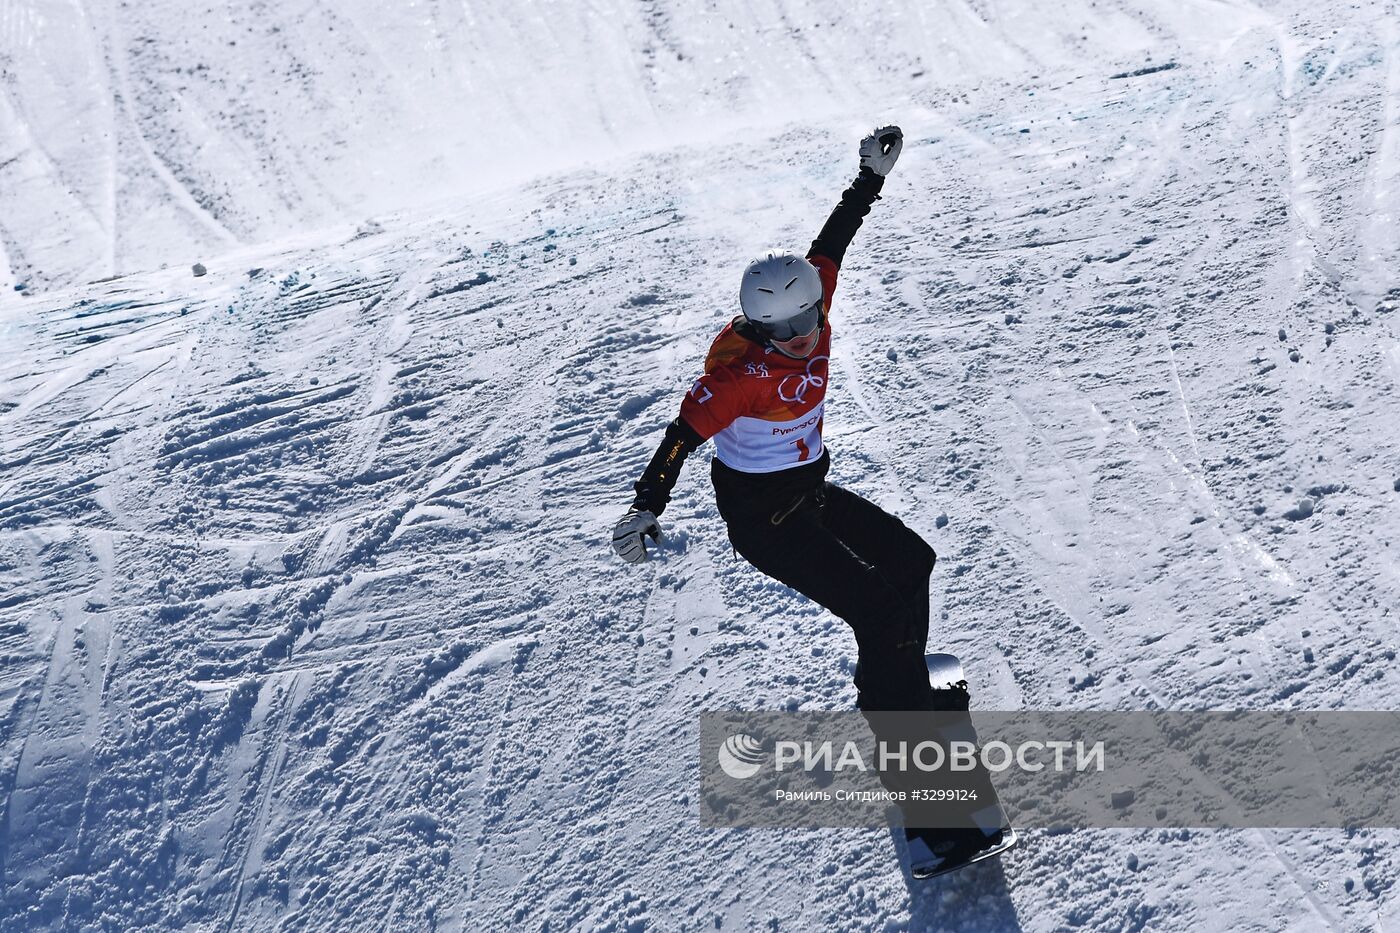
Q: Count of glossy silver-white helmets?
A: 1